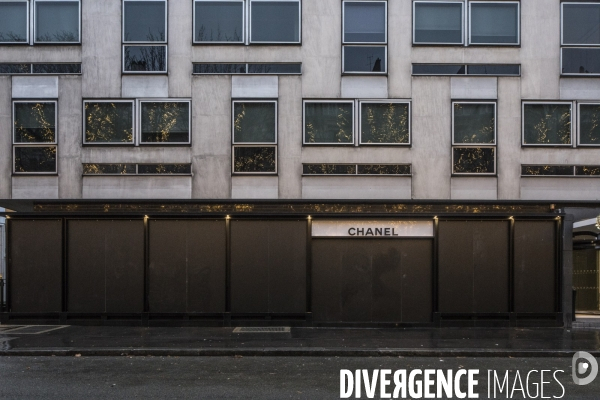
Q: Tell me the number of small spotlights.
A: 7